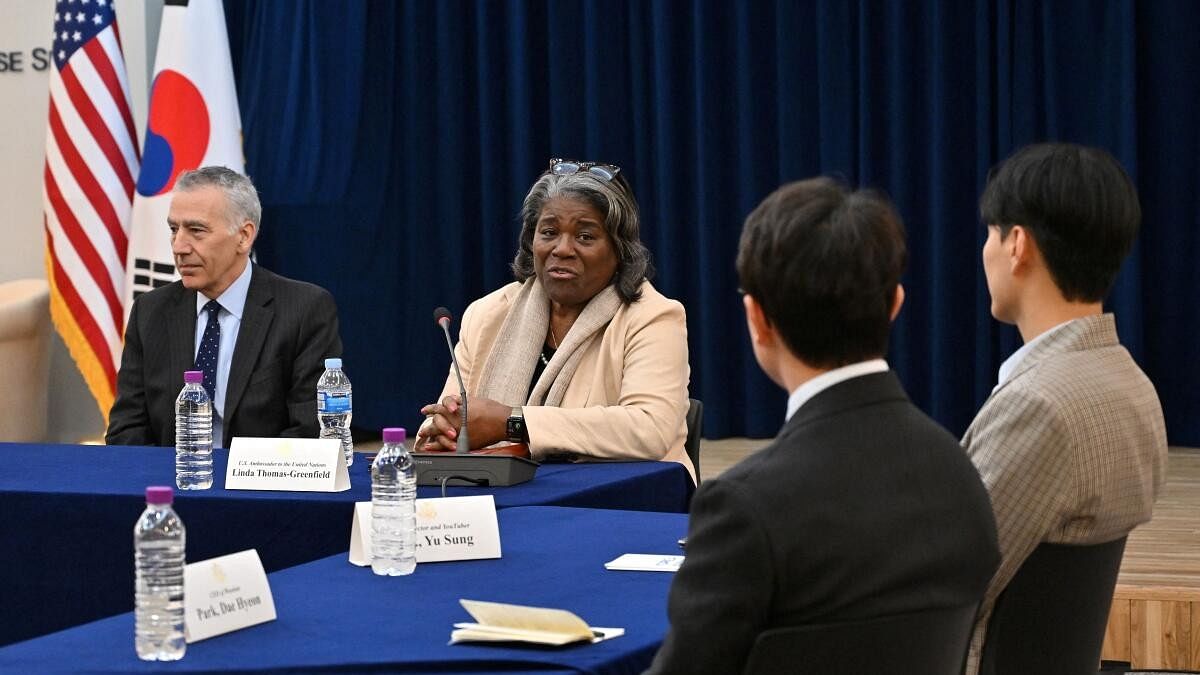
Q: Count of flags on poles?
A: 2